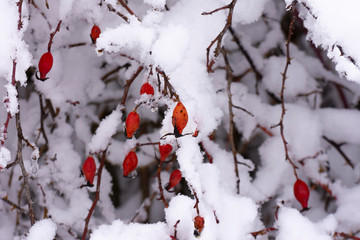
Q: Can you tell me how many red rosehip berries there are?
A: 11